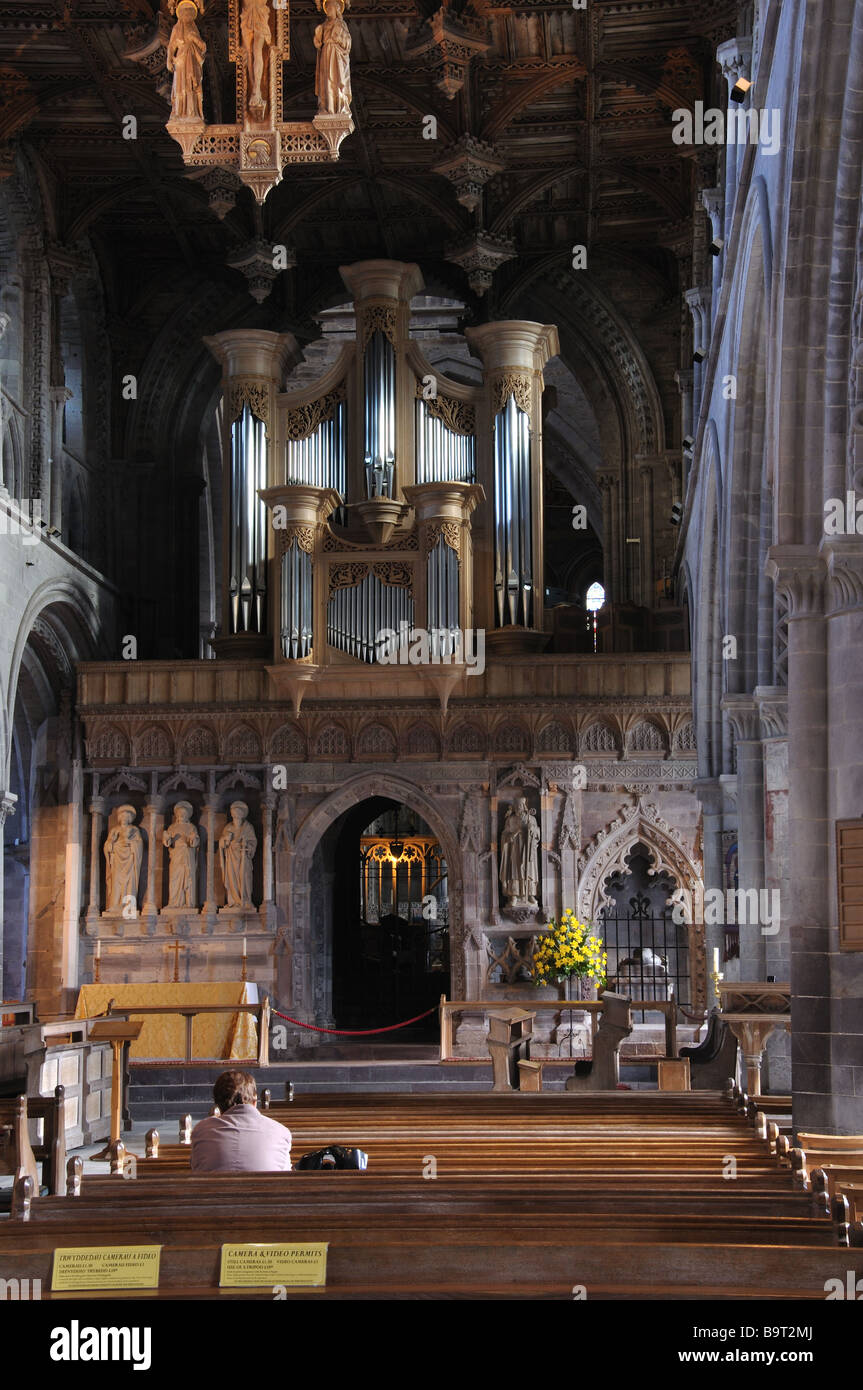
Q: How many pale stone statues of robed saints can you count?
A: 4